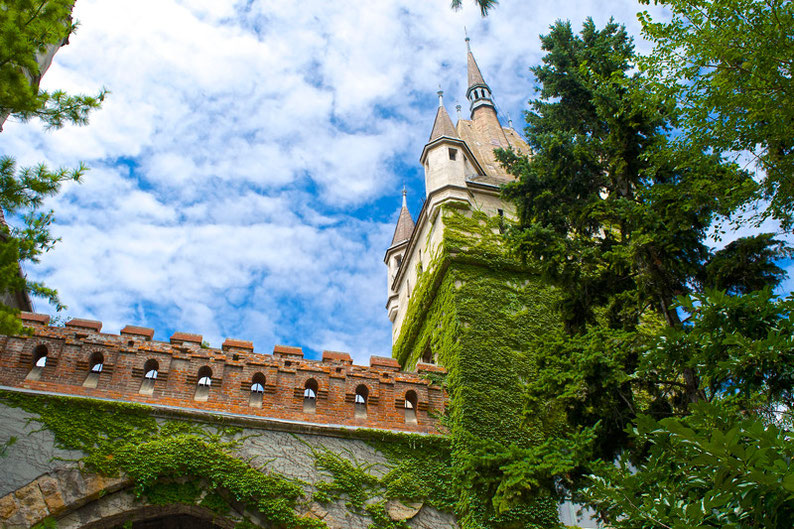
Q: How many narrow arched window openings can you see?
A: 8